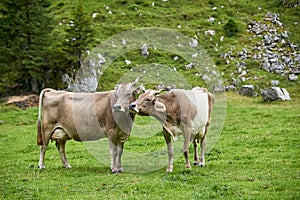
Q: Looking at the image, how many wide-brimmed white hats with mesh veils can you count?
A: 0